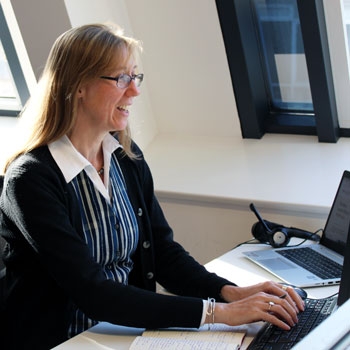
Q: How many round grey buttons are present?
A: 3